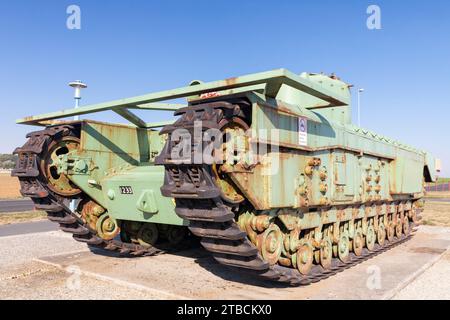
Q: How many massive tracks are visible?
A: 2